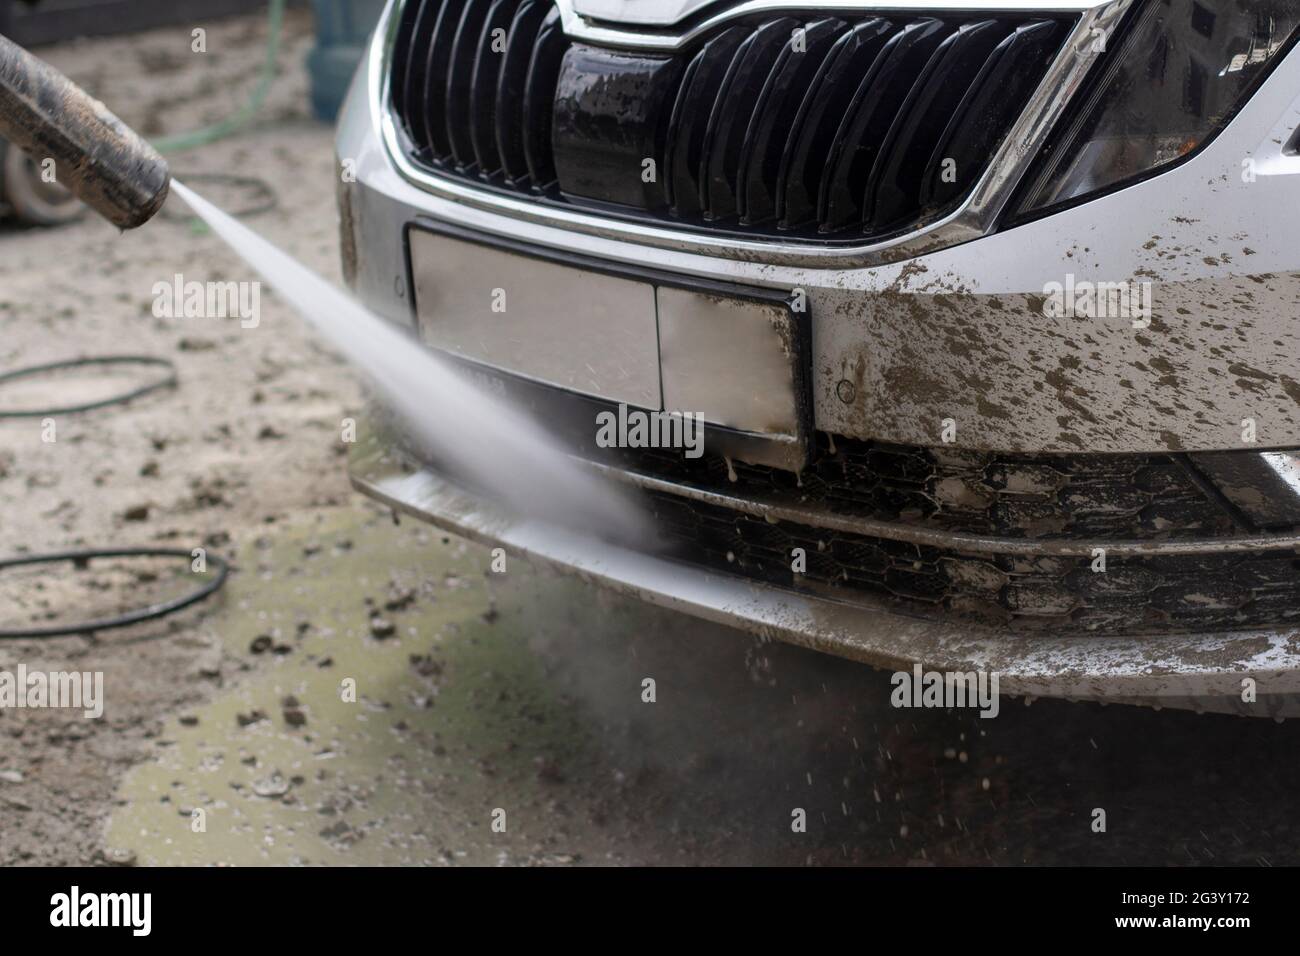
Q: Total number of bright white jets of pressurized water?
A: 1